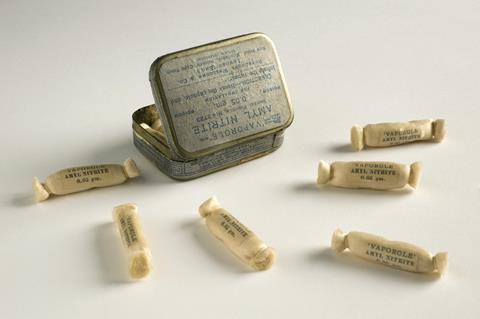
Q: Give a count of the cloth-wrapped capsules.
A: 6